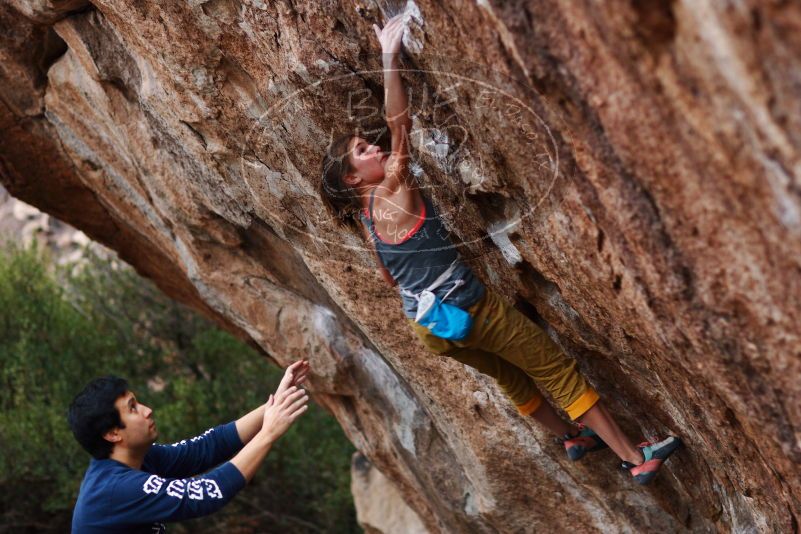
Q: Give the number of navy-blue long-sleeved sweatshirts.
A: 1